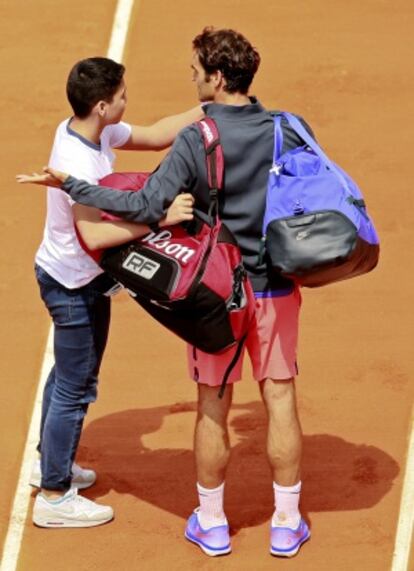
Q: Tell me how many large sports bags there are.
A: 2